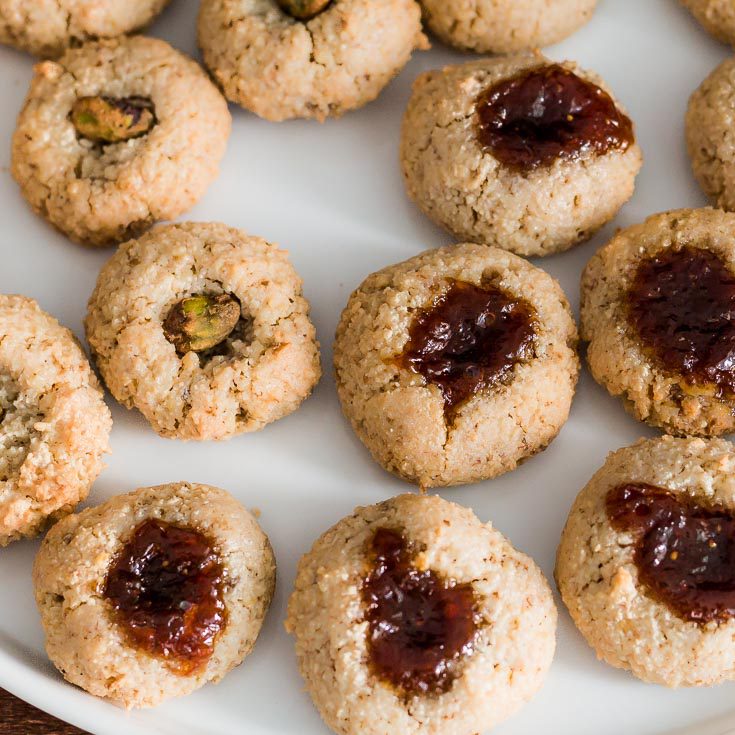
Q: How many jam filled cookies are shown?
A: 6